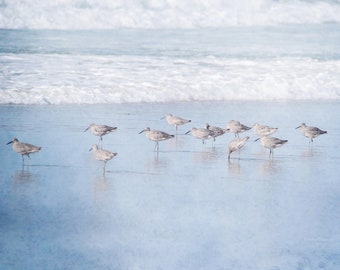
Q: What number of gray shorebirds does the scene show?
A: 12